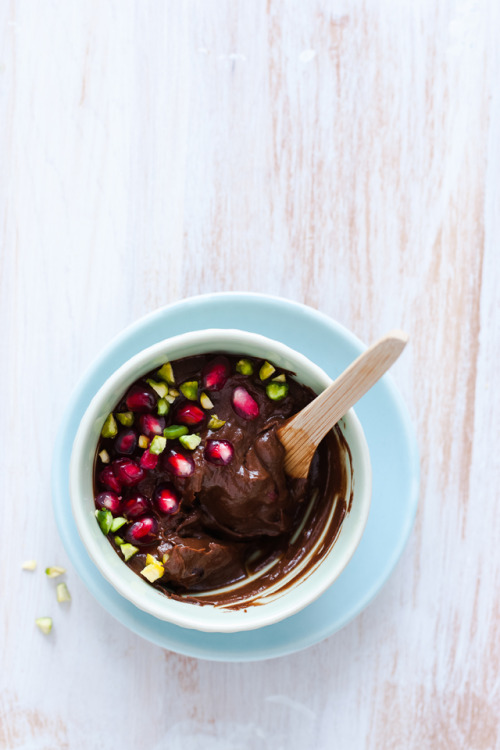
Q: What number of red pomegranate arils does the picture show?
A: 15